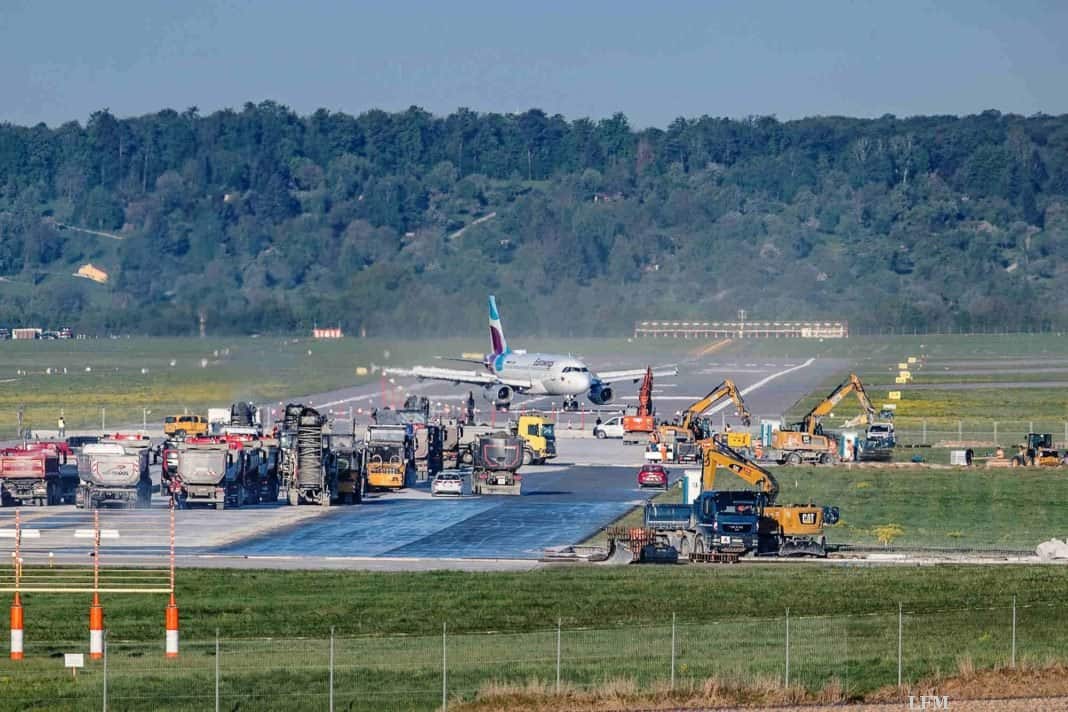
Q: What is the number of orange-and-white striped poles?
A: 3